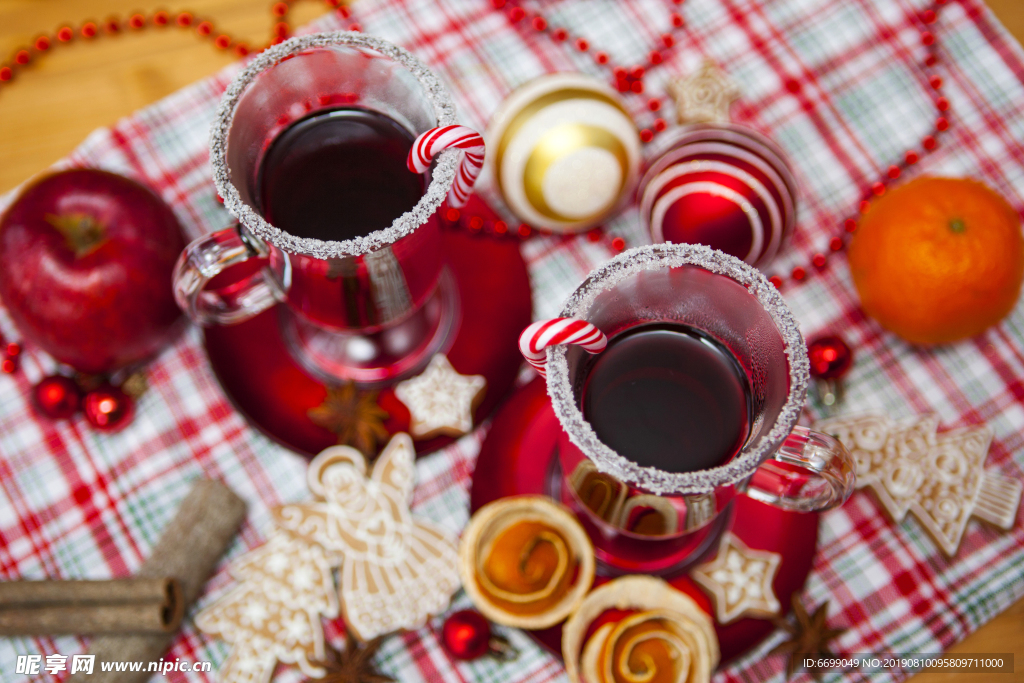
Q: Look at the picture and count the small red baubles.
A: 4